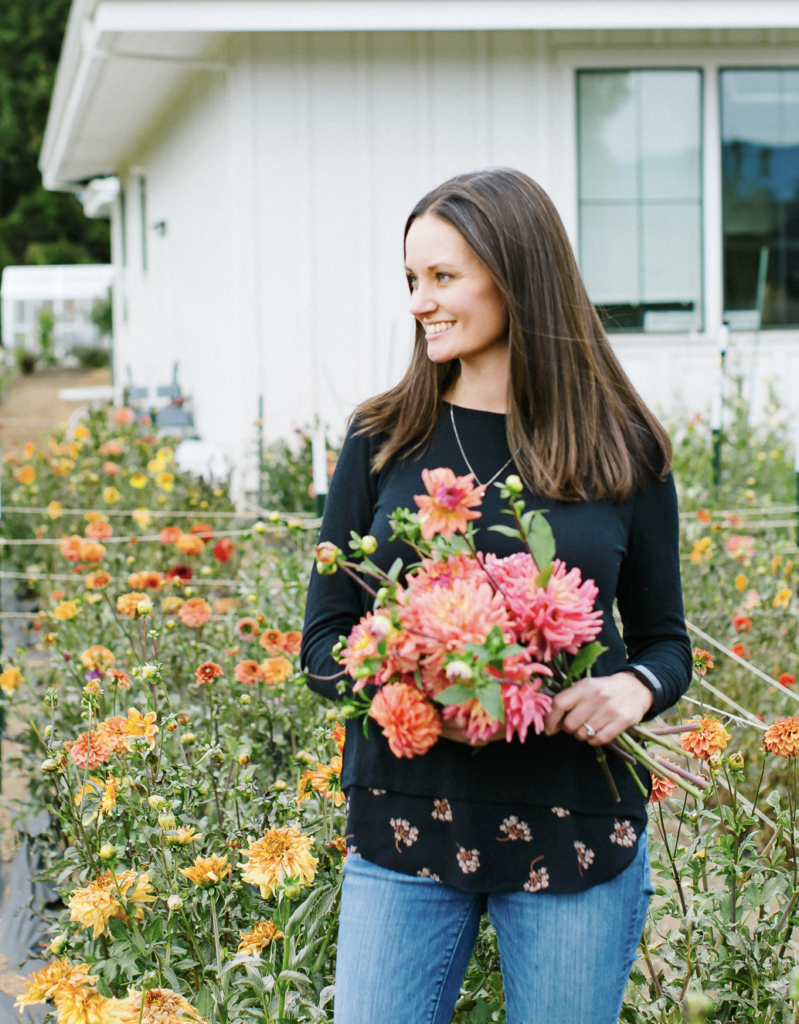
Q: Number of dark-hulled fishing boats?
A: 0